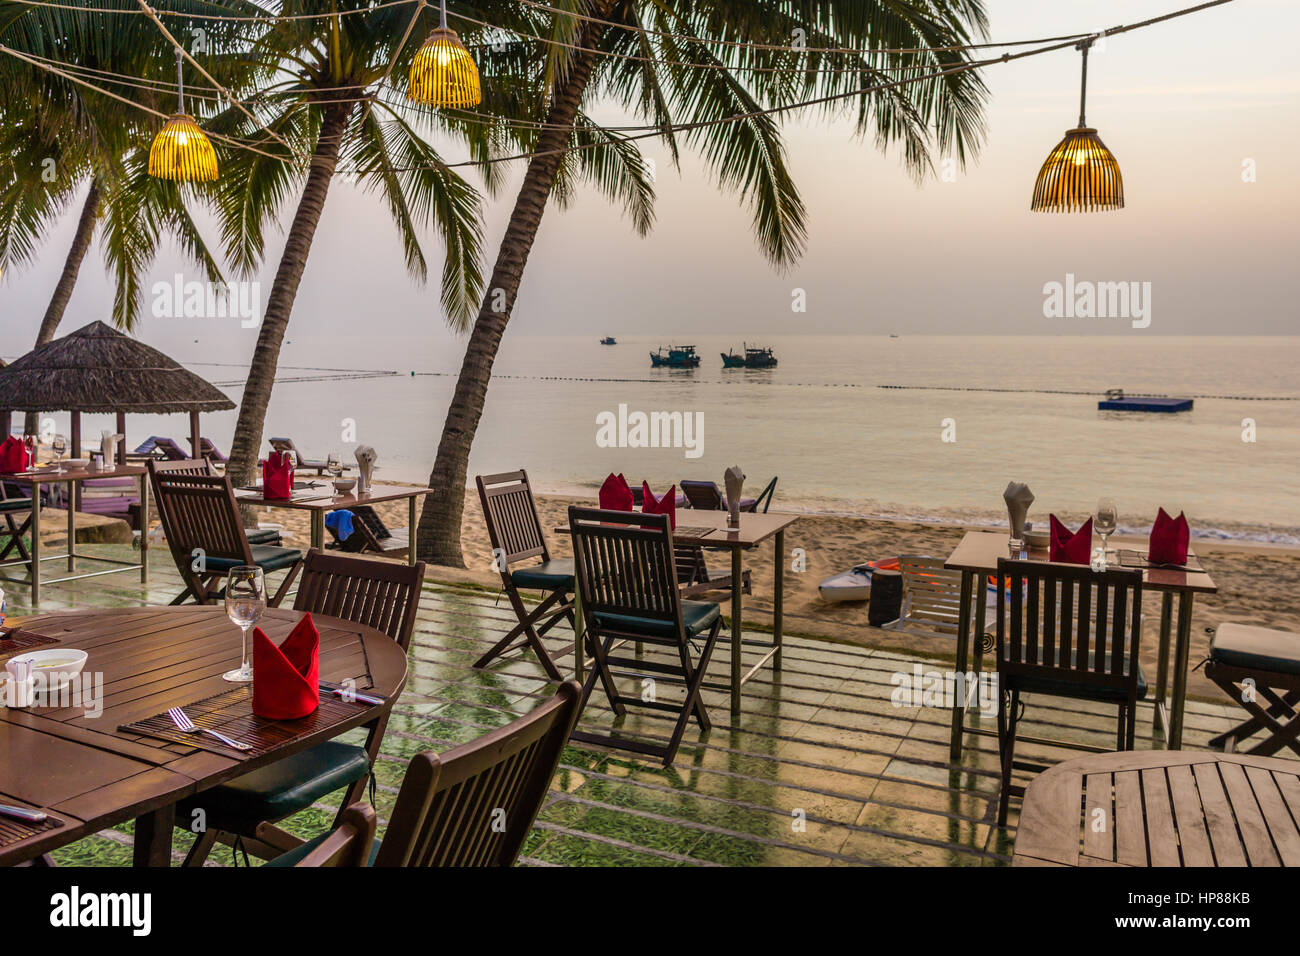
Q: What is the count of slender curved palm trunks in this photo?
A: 3